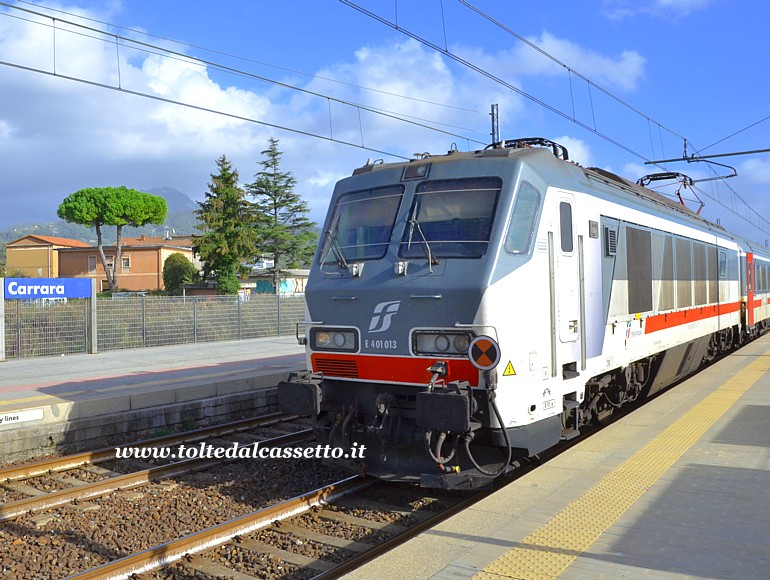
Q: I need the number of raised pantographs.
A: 1